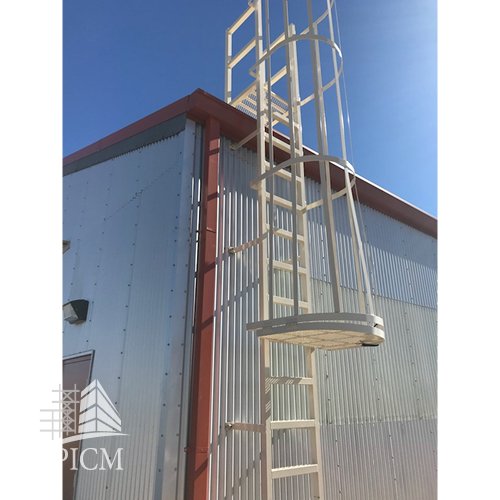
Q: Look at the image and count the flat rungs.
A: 10